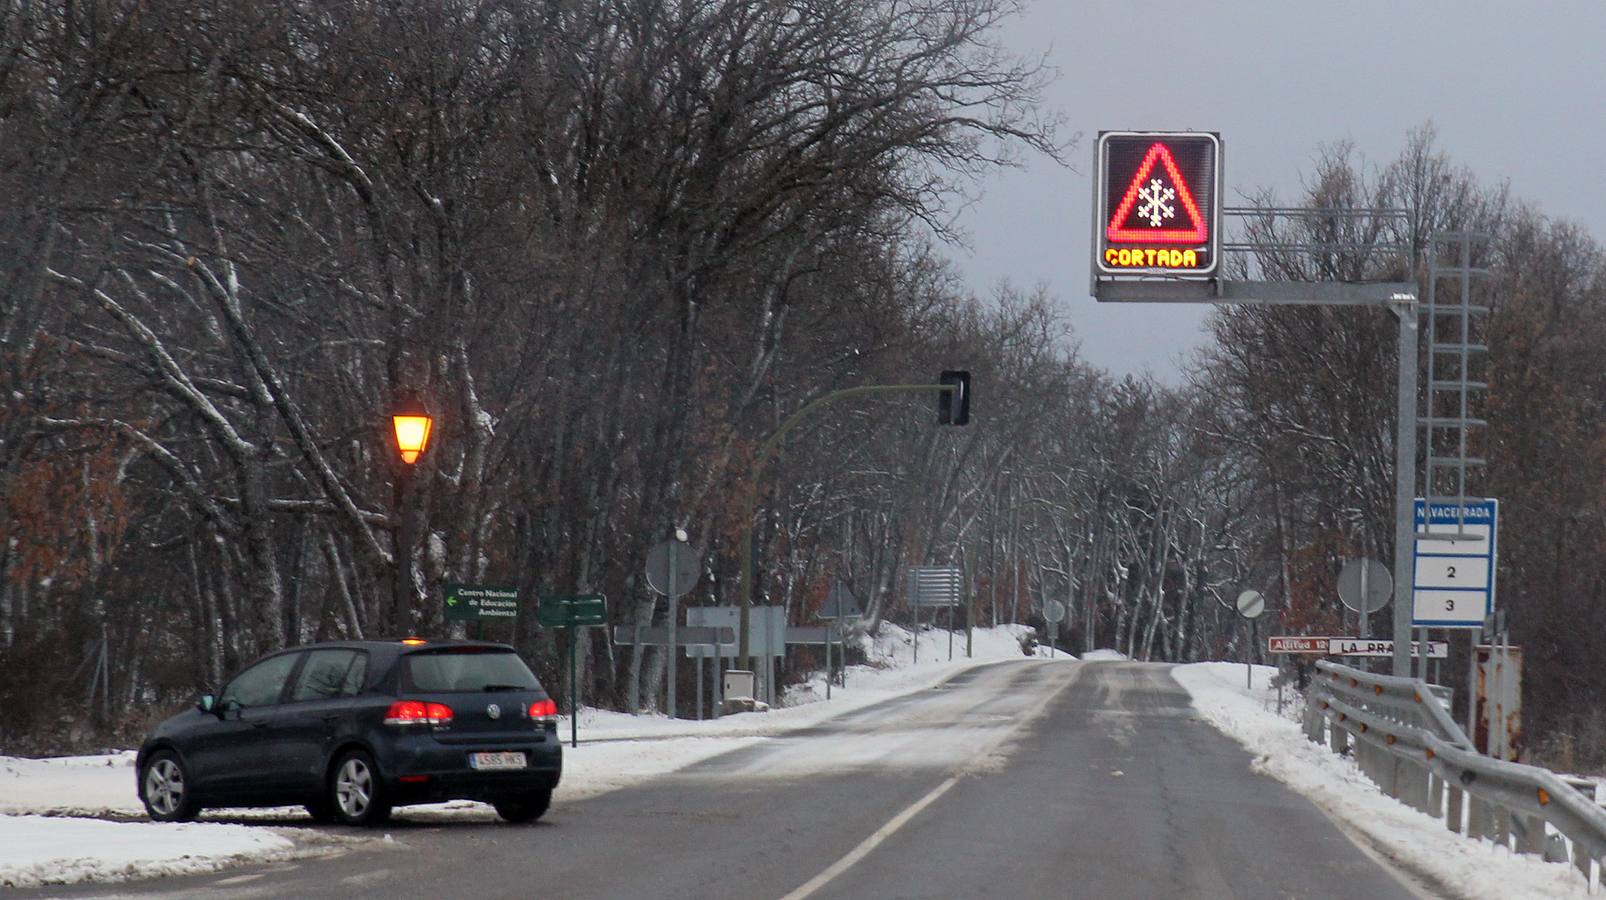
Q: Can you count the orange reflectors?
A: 10